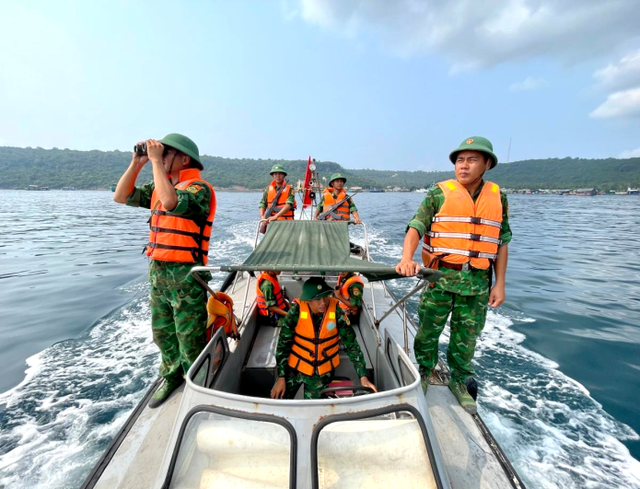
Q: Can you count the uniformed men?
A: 7